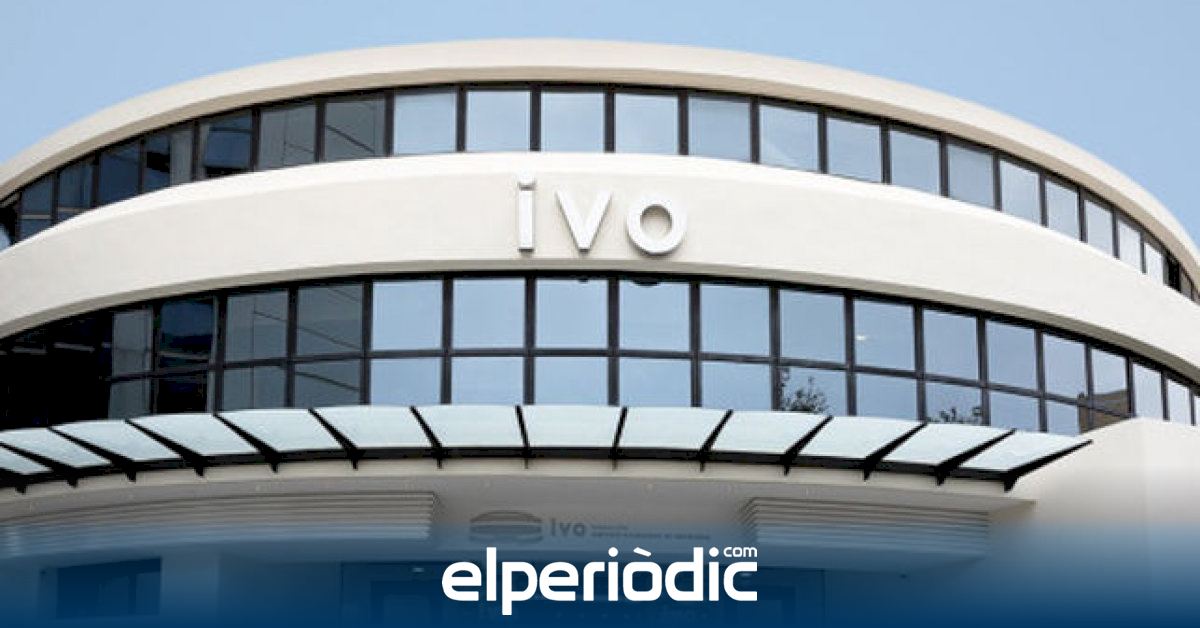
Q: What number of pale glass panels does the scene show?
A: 13